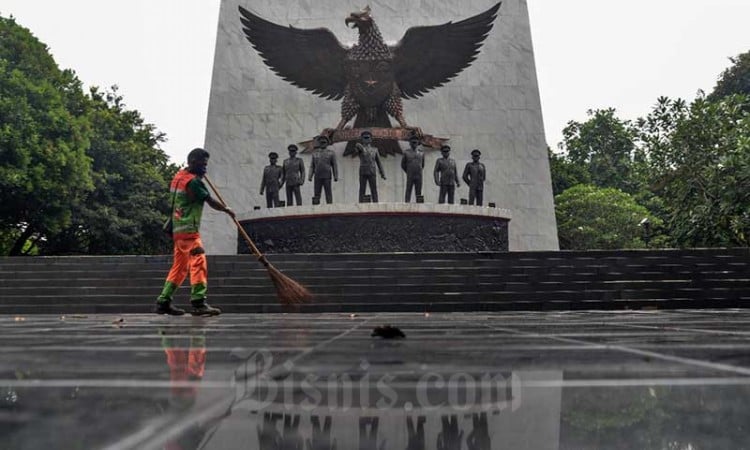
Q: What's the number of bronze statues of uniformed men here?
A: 7